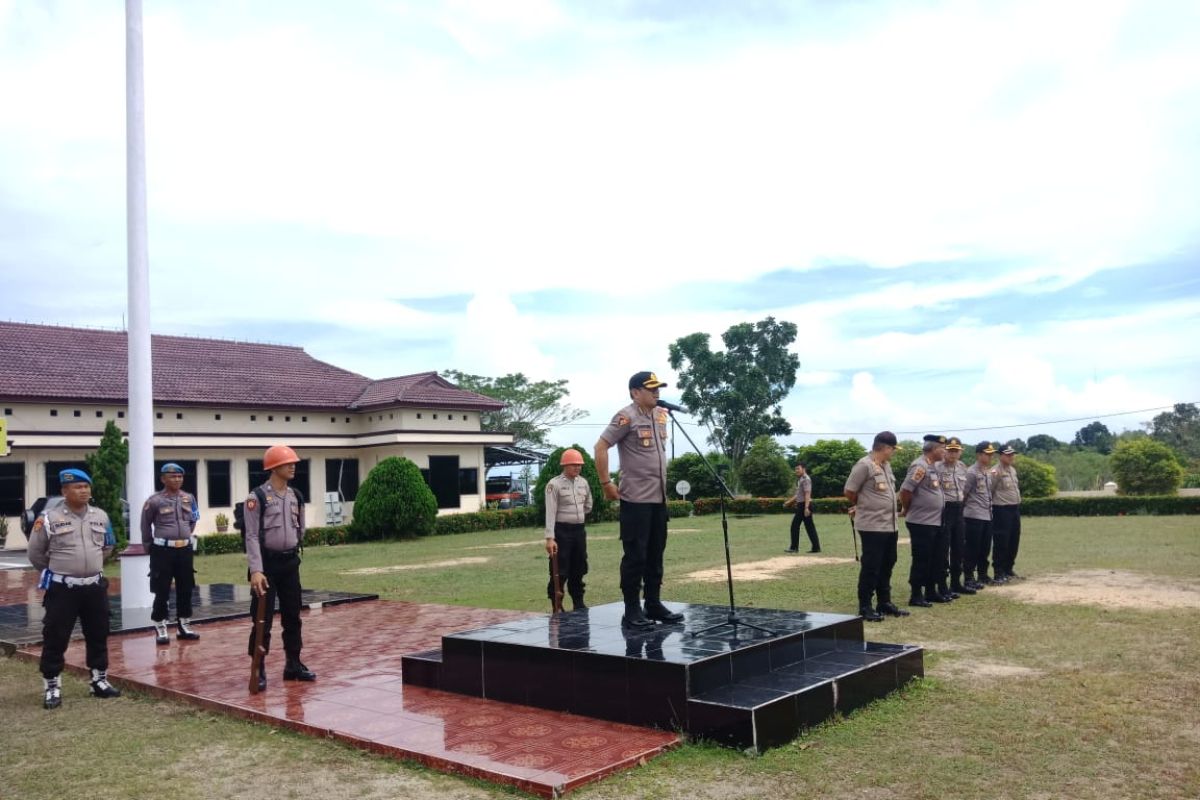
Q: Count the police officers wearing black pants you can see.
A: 11